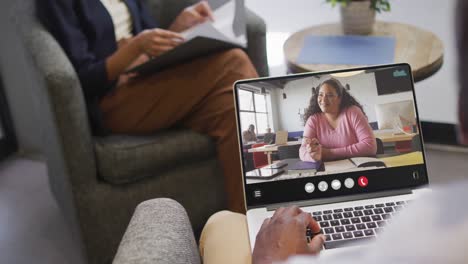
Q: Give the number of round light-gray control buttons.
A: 4